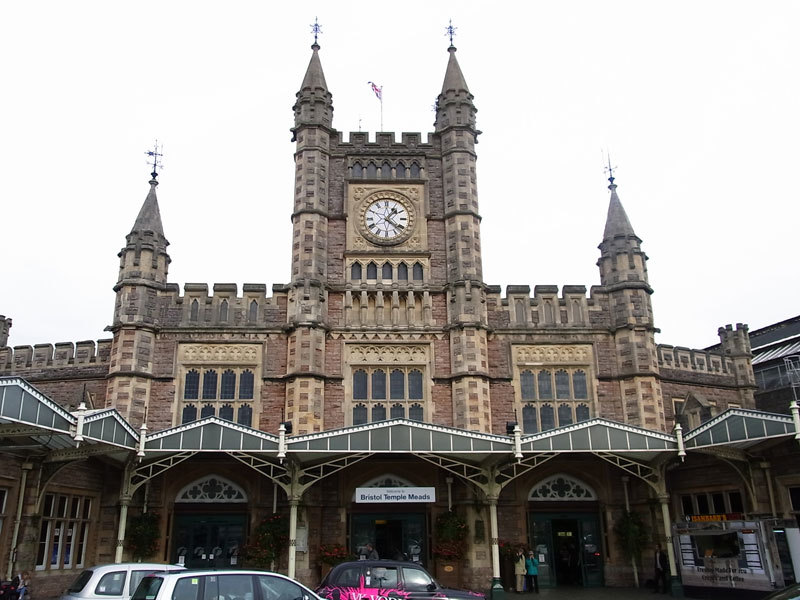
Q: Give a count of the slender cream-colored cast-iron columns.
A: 4